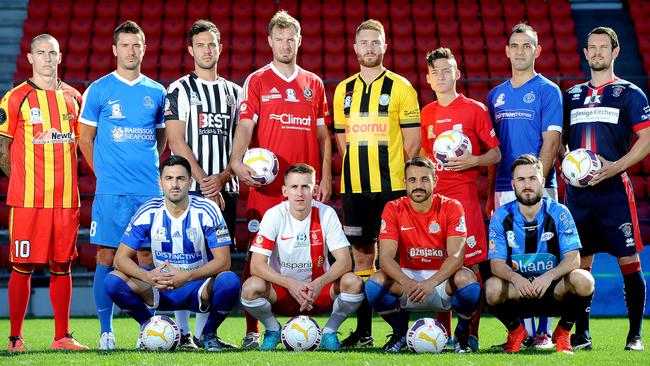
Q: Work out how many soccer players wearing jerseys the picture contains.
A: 12